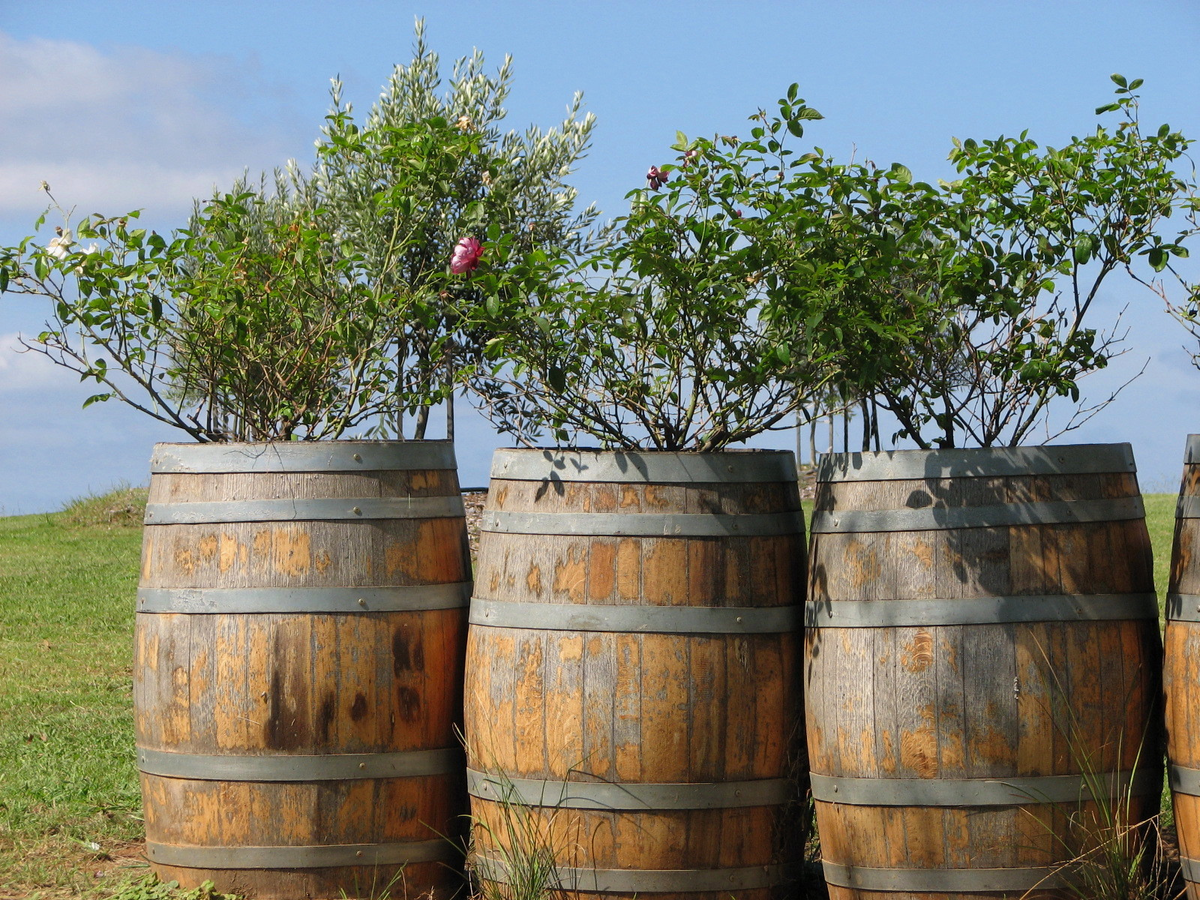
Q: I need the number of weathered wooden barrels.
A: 4